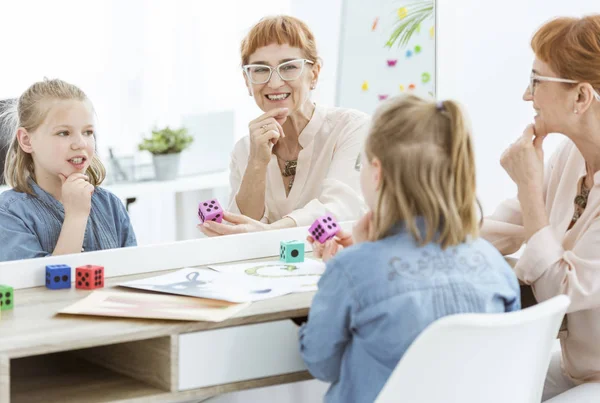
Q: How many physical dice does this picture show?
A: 5